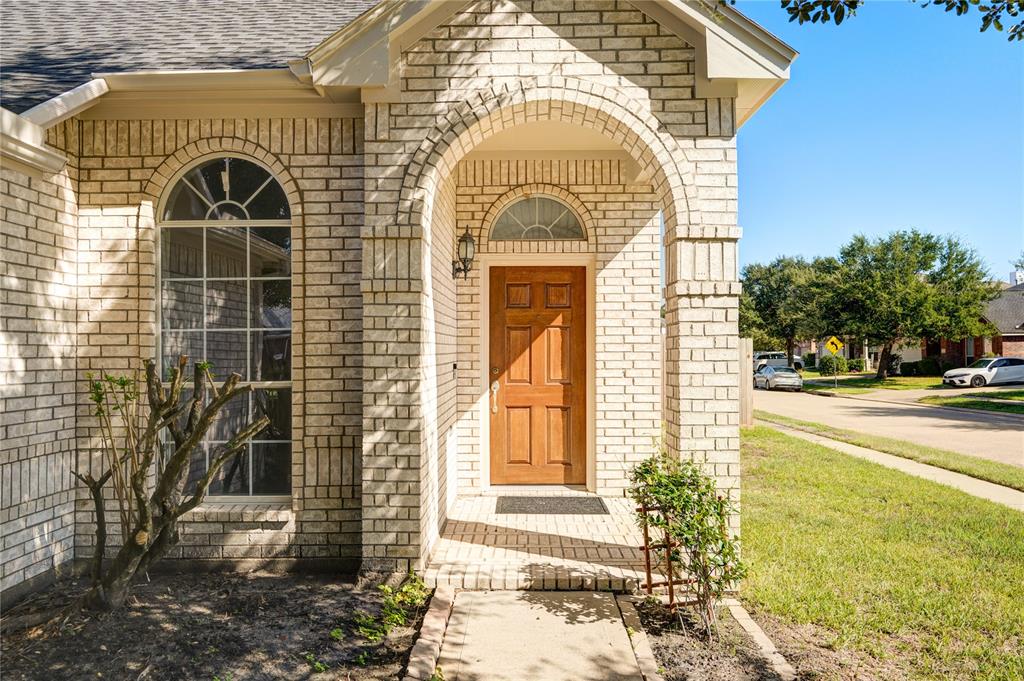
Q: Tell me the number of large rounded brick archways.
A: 1